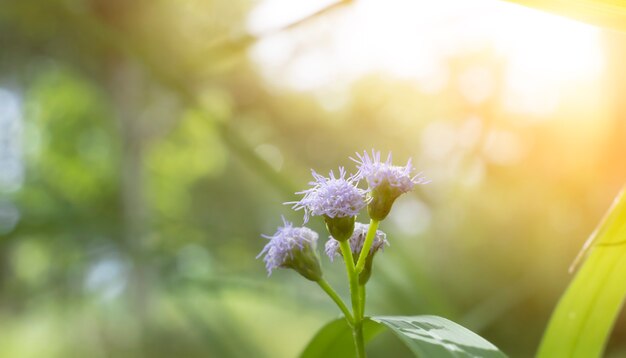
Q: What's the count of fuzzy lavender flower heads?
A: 4